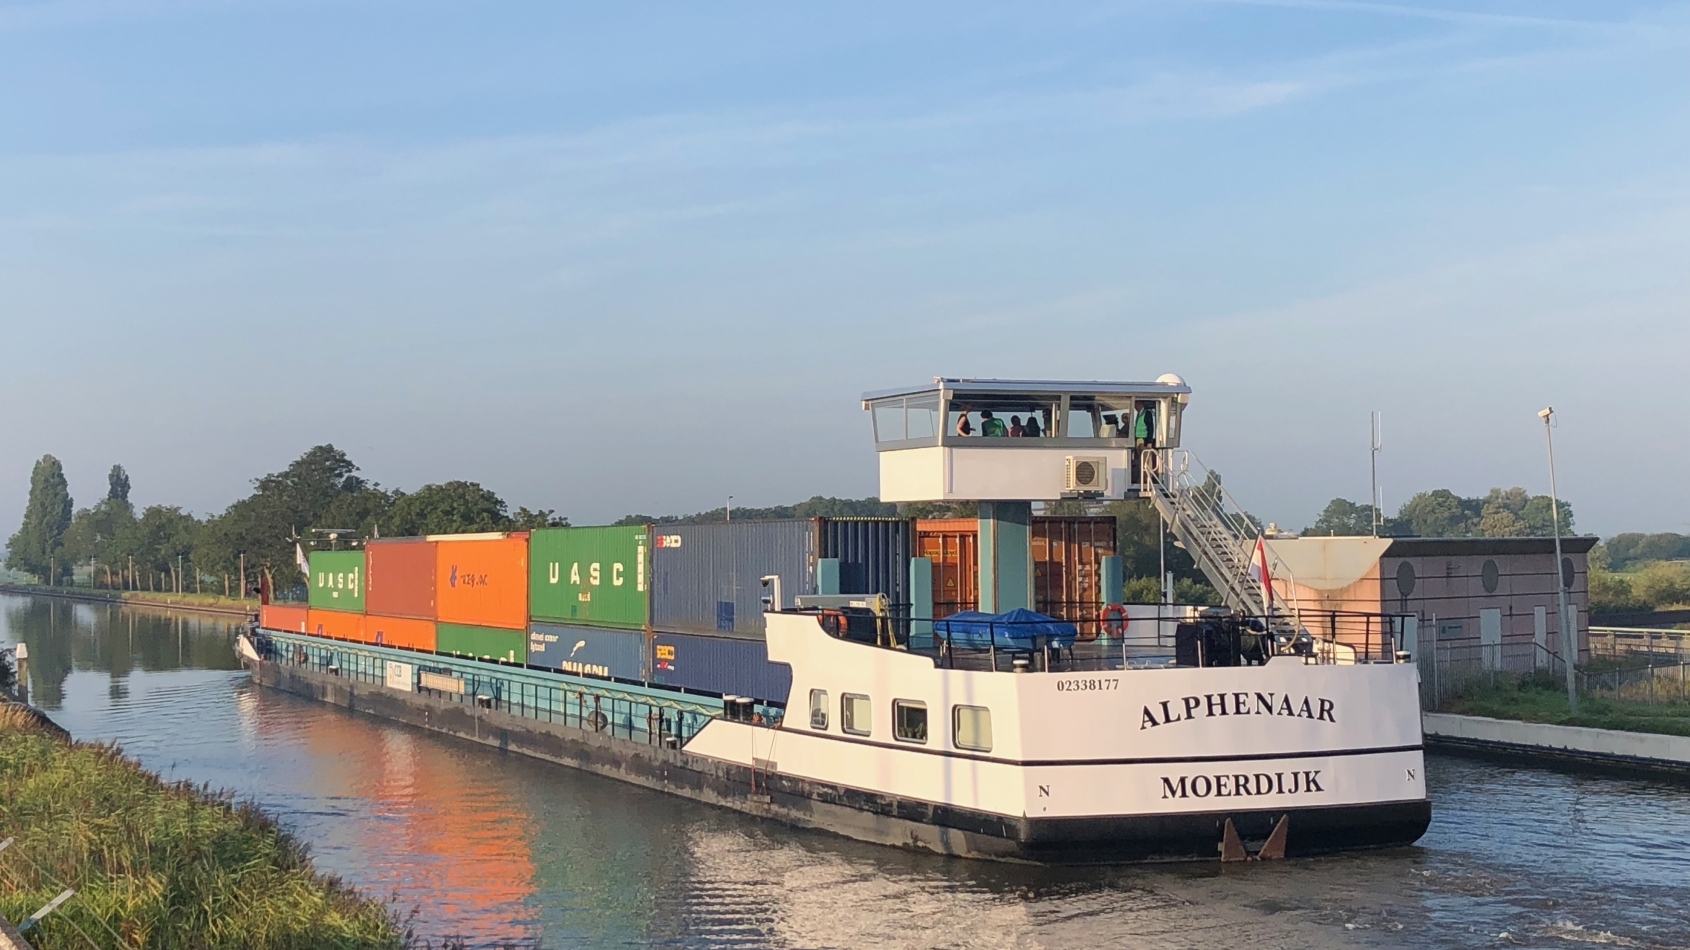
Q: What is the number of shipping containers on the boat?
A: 13